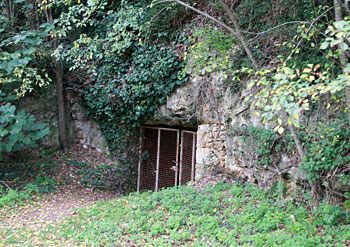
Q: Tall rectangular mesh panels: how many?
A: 3